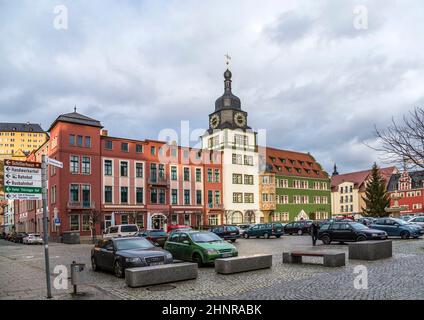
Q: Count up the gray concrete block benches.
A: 4